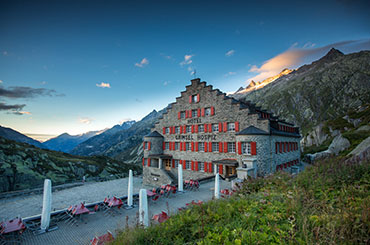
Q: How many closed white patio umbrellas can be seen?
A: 5